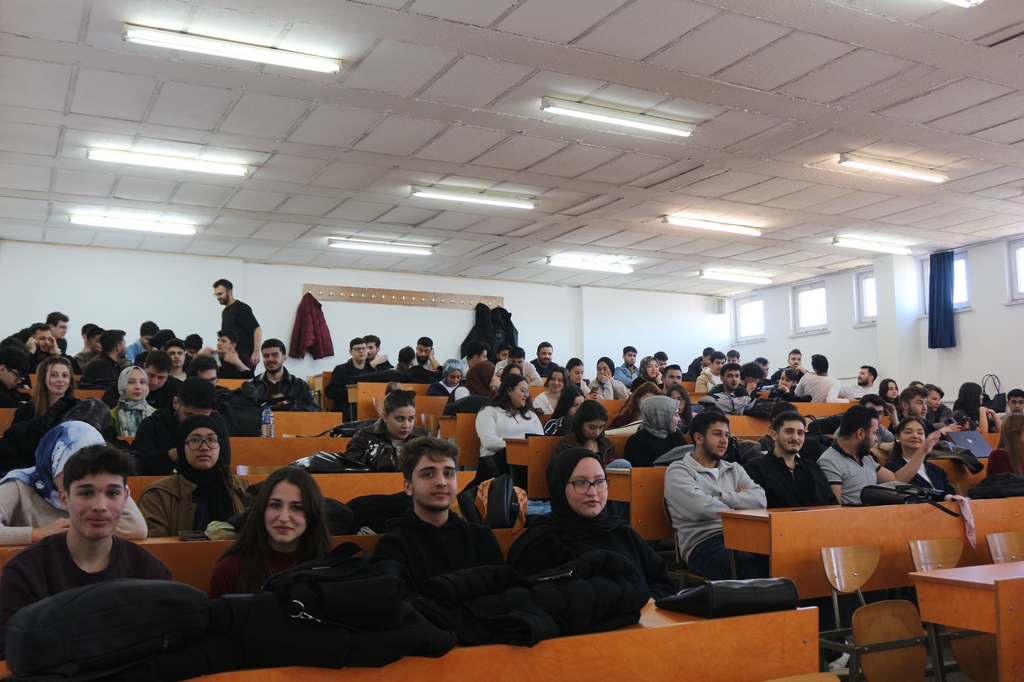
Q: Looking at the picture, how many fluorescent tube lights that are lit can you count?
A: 12